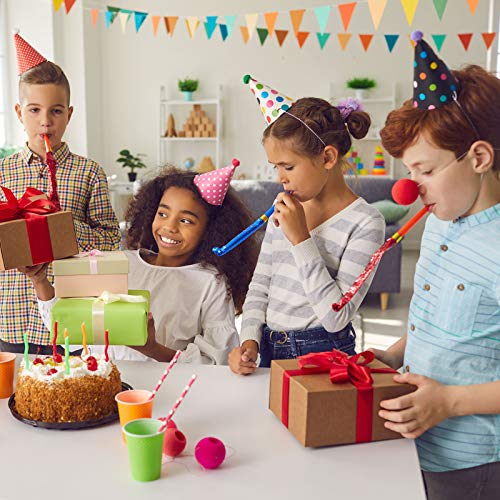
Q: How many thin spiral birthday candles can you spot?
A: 6